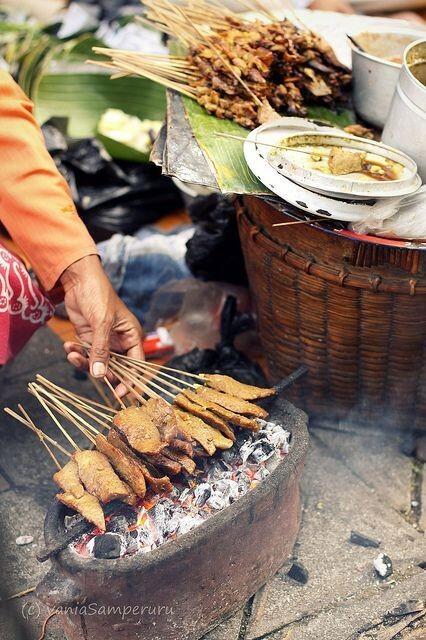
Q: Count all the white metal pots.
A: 2